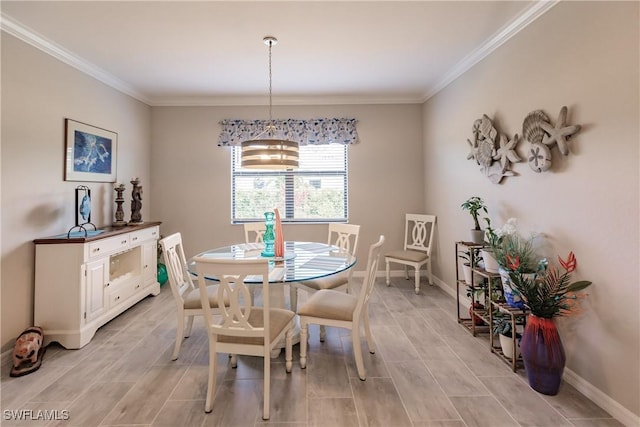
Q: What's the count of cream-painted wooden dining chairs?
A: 6